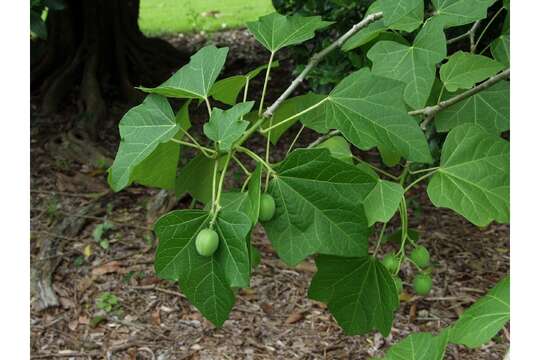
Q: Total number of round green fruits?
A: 6